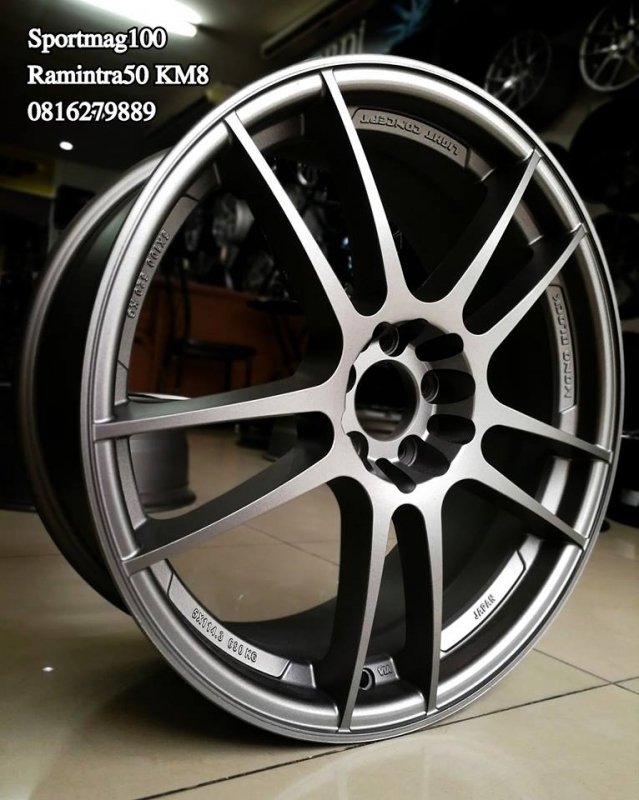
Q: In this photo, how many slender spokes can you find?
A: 10